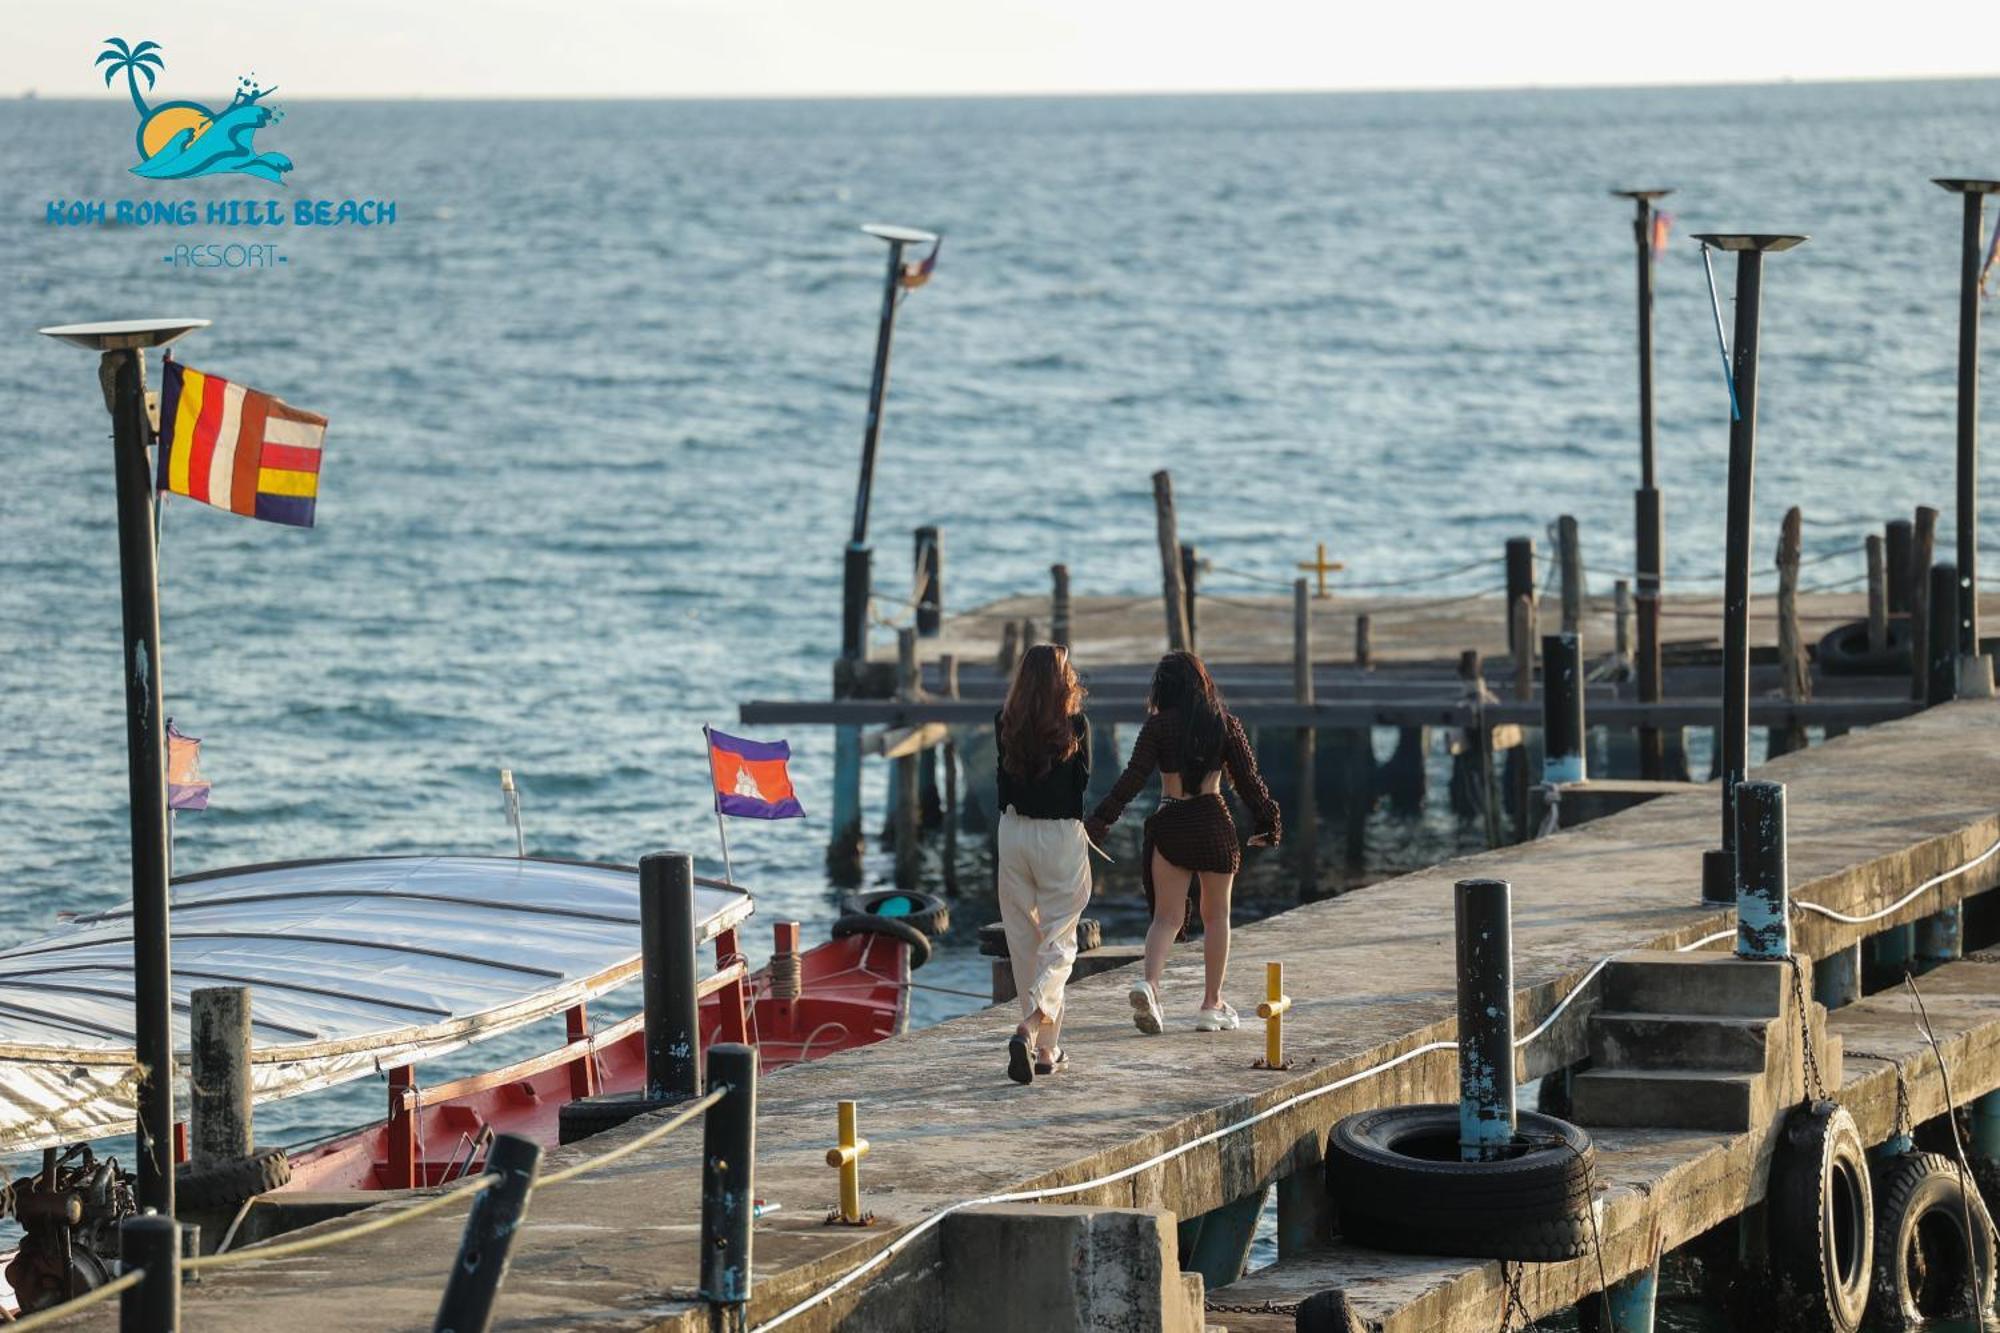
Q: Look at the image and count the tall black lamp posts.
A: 5